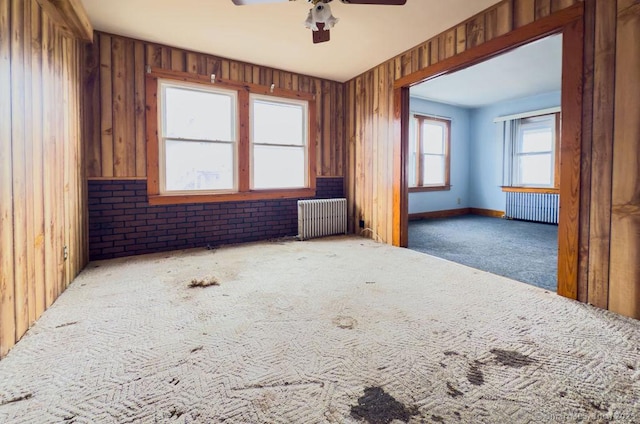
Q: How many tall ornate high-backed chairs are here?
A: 0